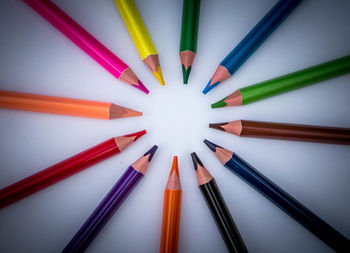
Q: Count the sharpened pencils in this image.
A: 12